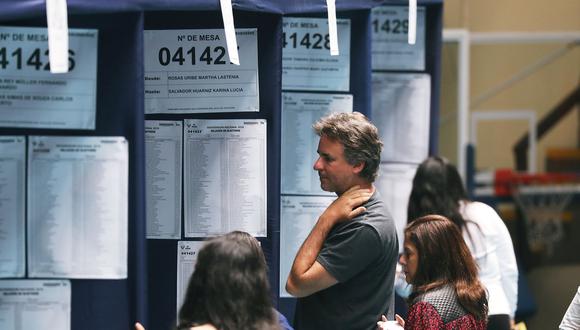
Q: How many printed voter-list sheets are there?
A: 10